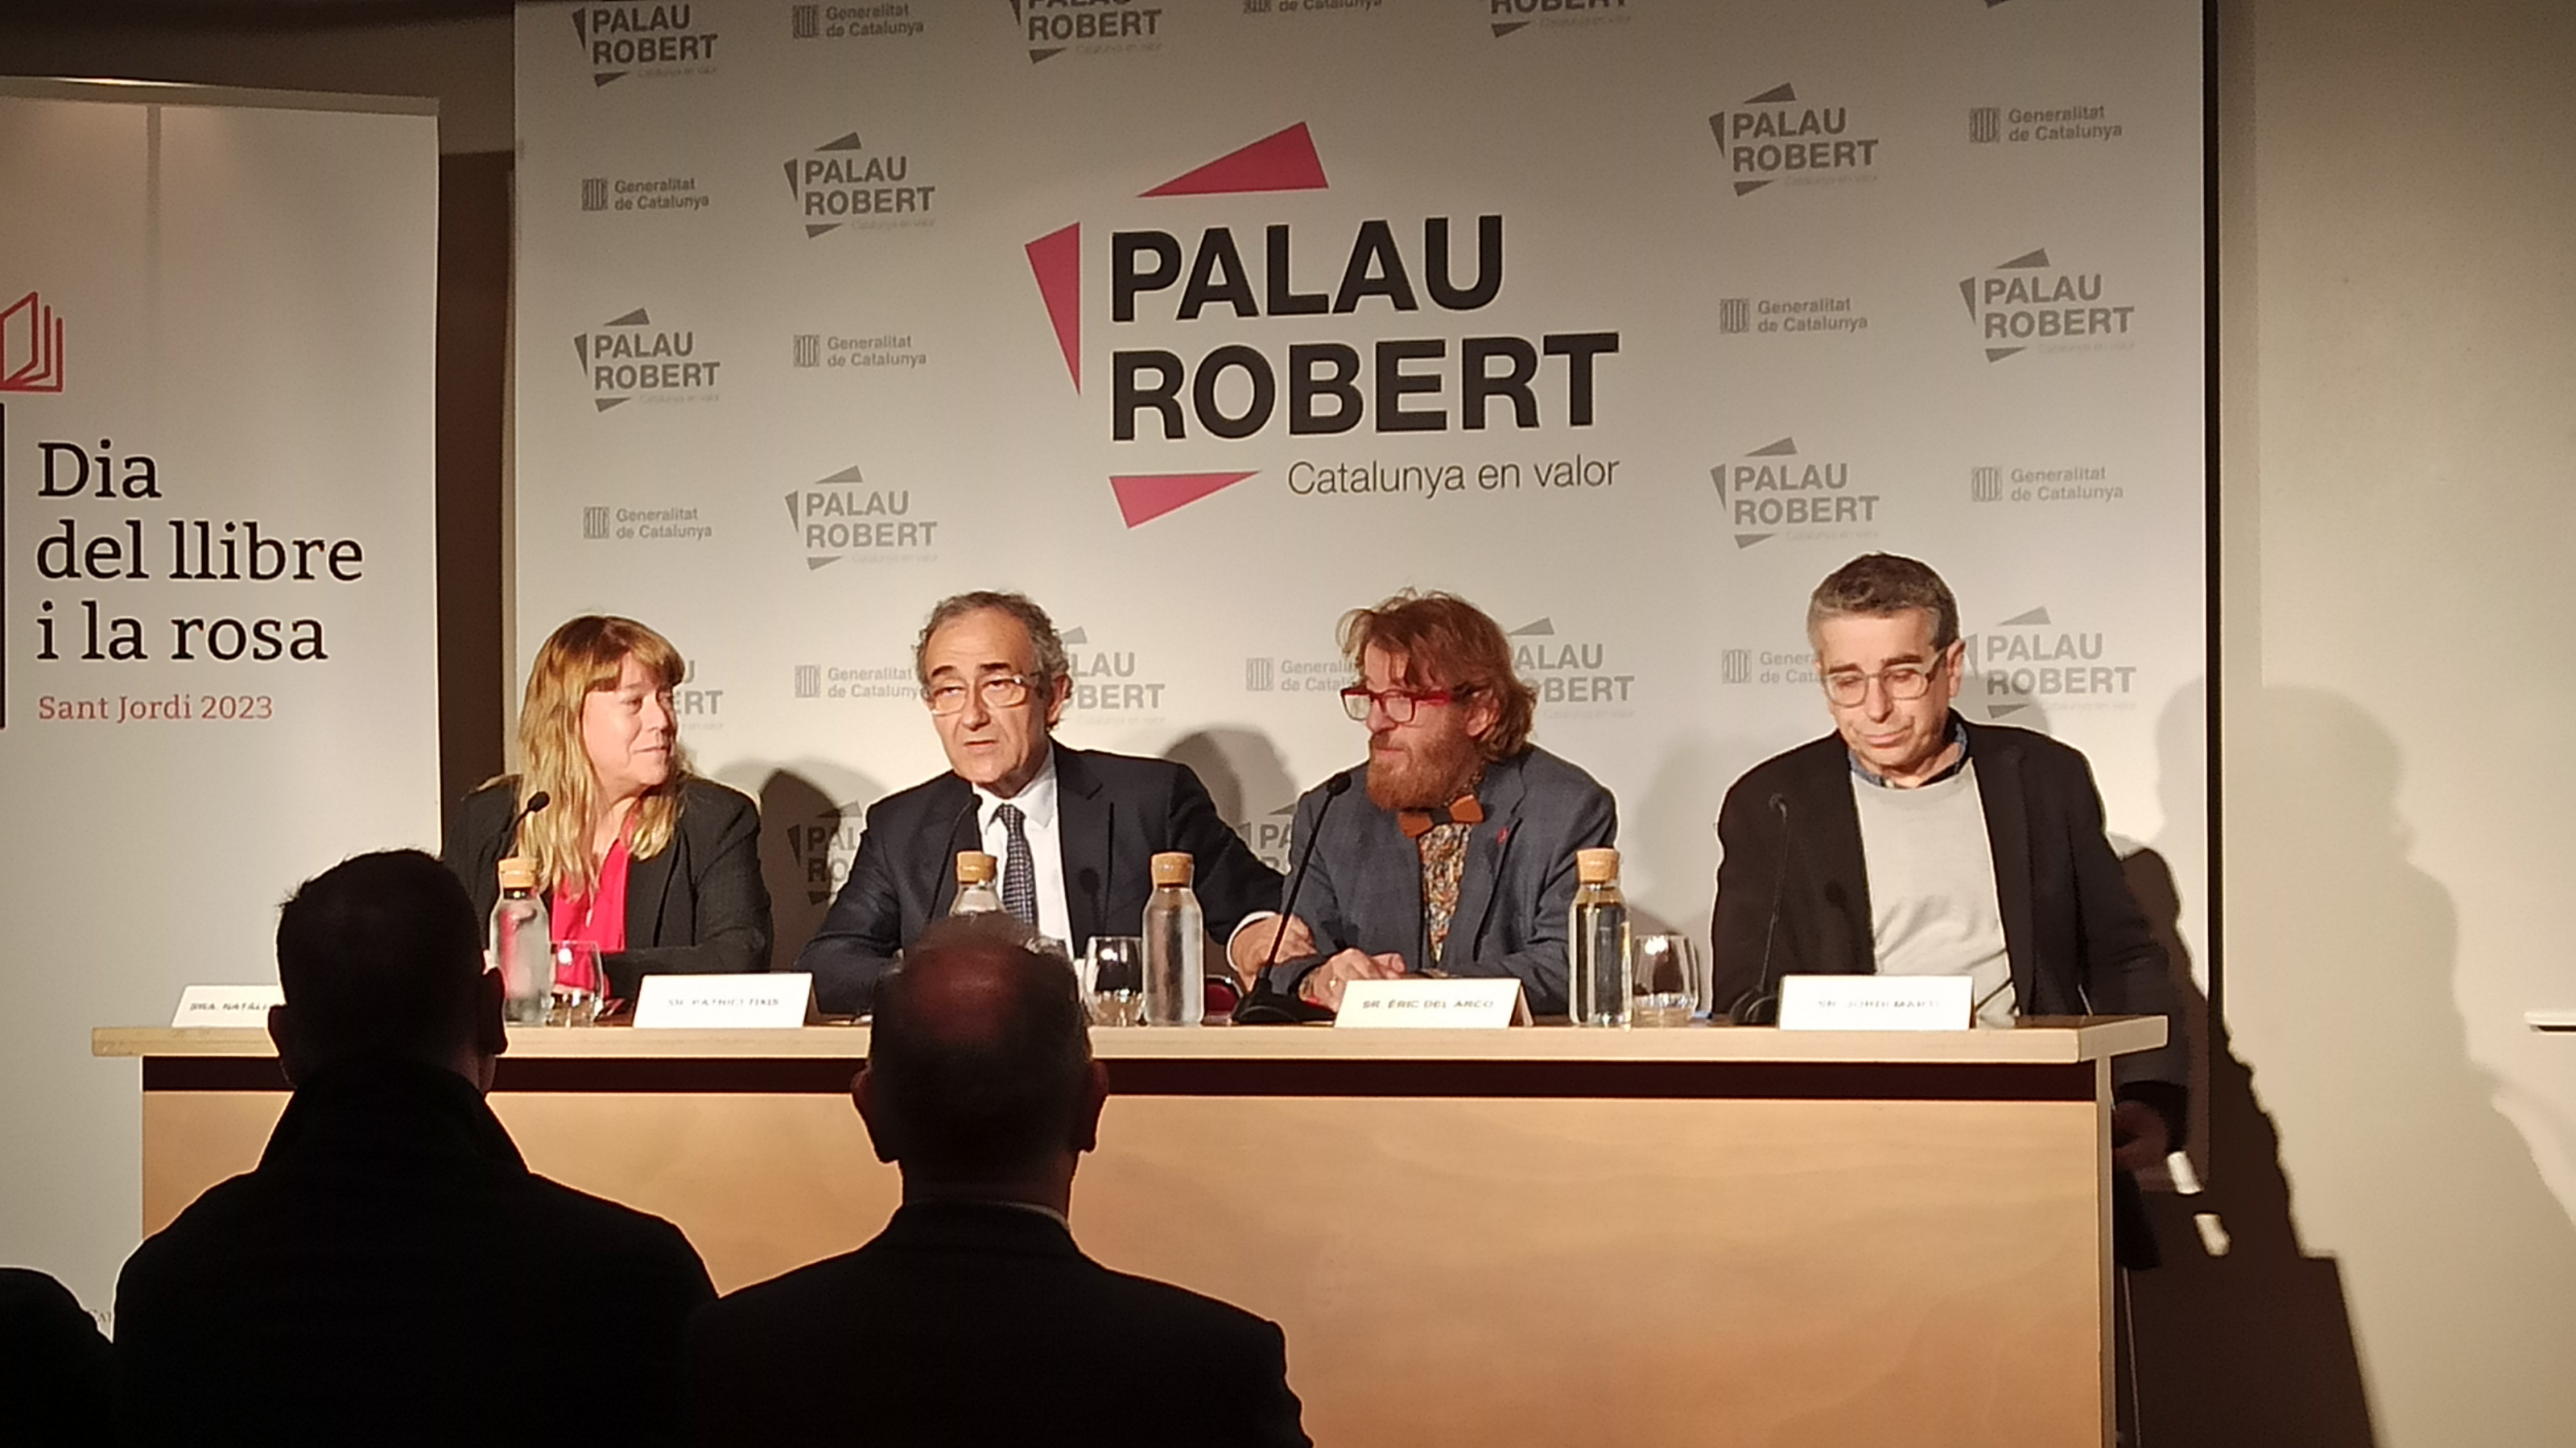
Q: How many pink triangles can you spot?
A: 3